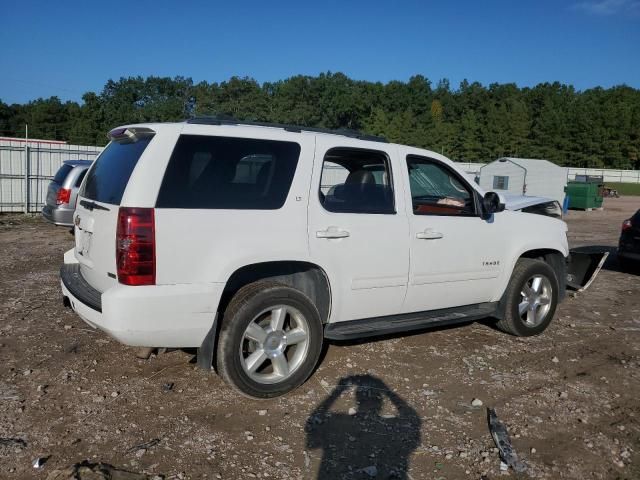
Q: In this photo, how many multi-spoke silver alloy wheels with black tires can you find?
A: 2